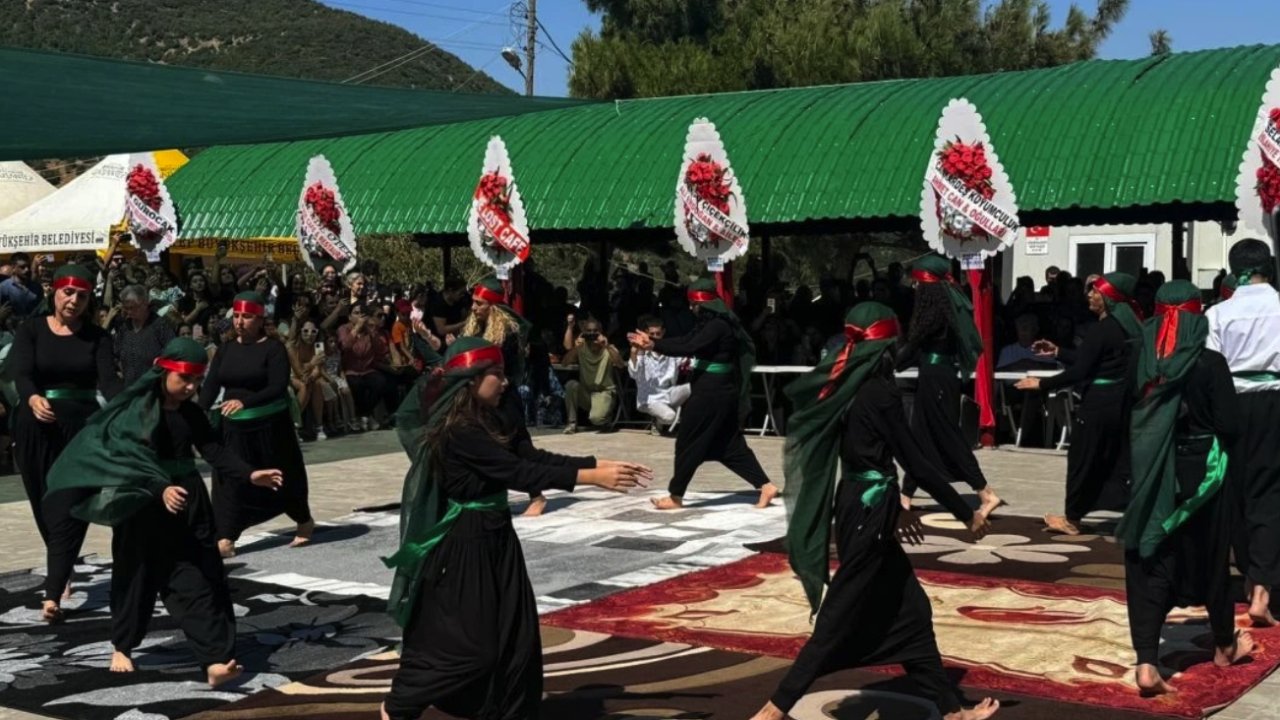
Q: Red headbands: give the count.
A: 11